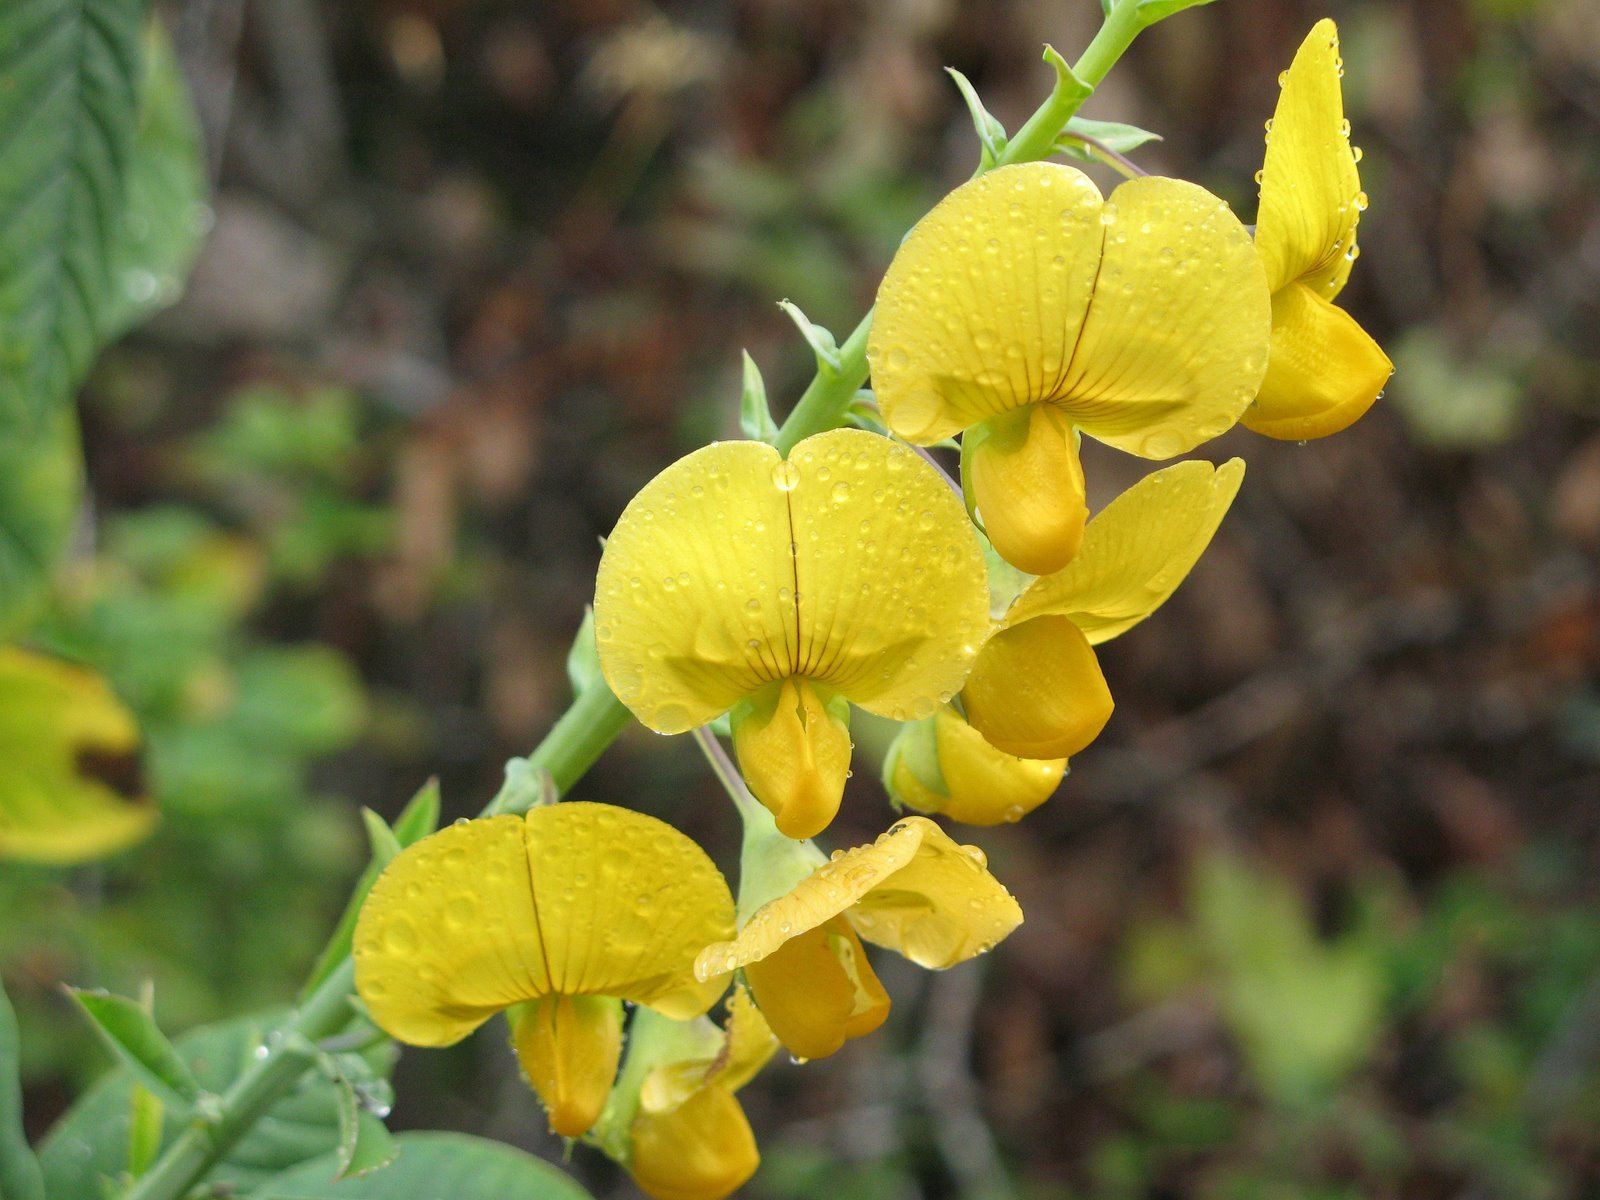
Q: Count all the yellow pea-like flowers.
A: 8